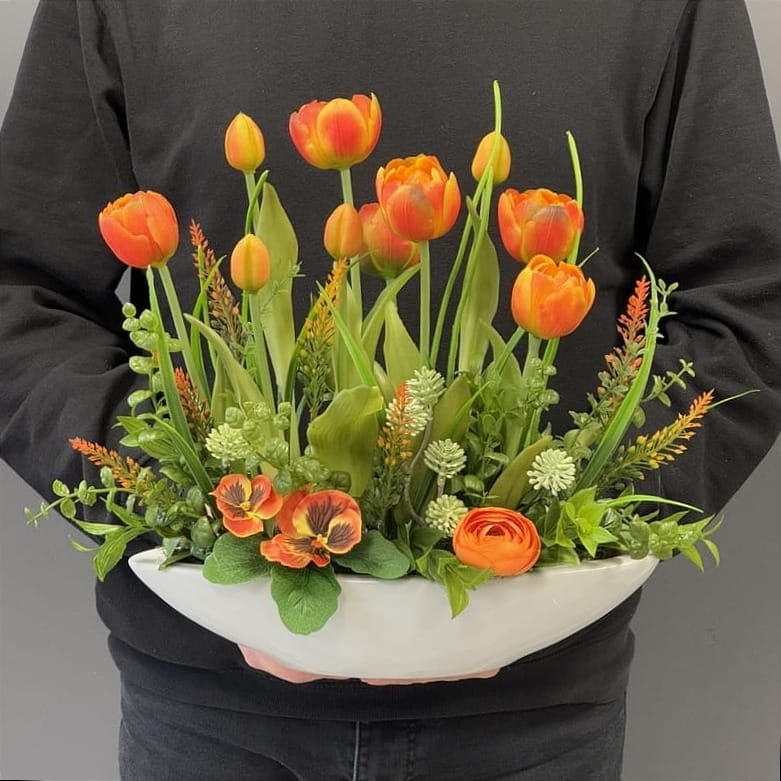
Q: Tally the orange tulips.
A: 10